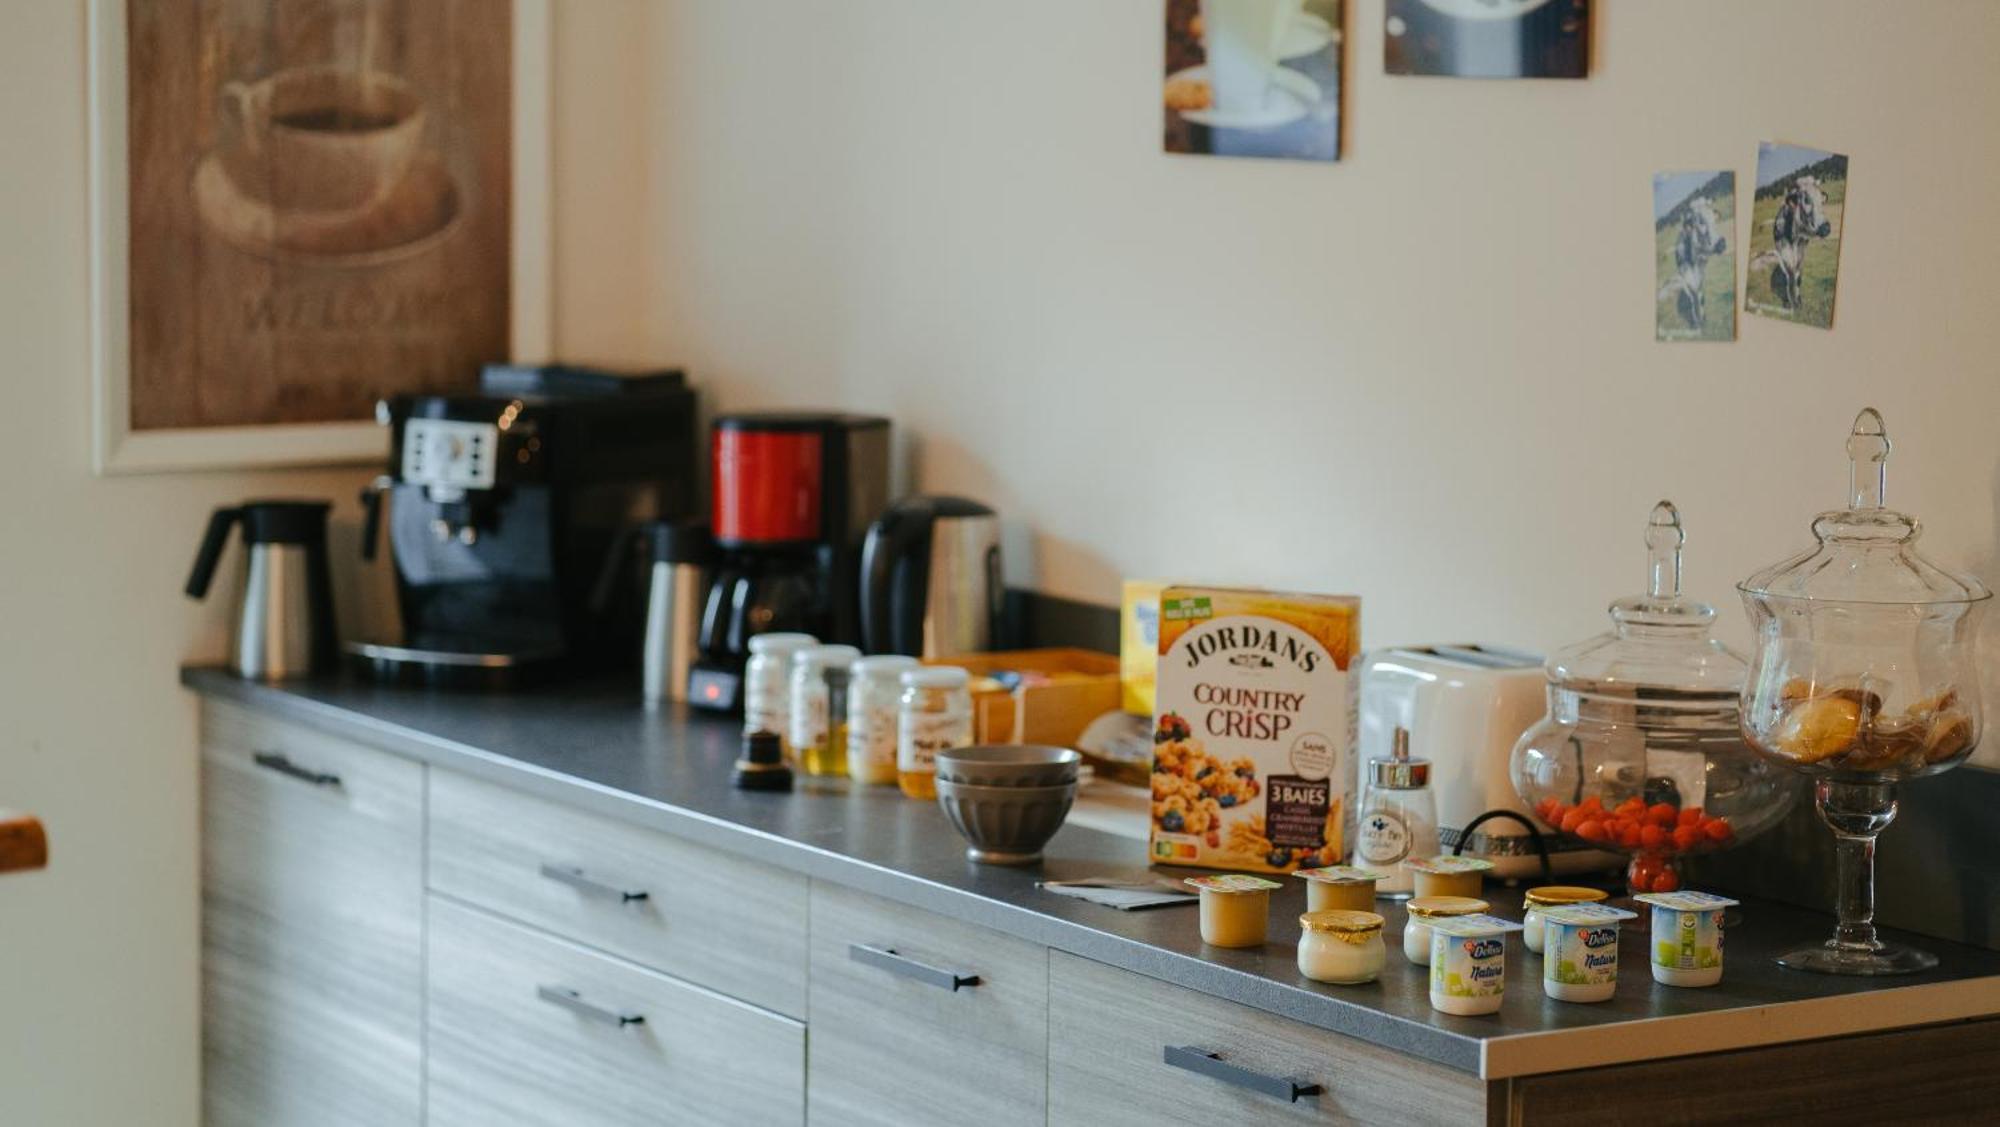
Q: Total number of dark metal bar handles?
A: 5